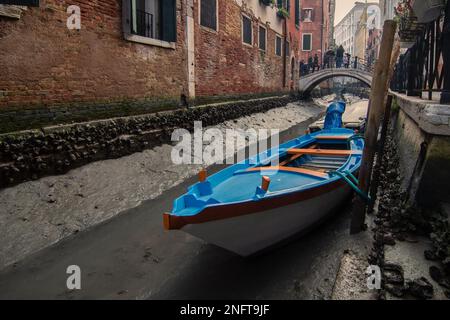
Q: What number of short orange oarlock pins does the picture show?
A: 2